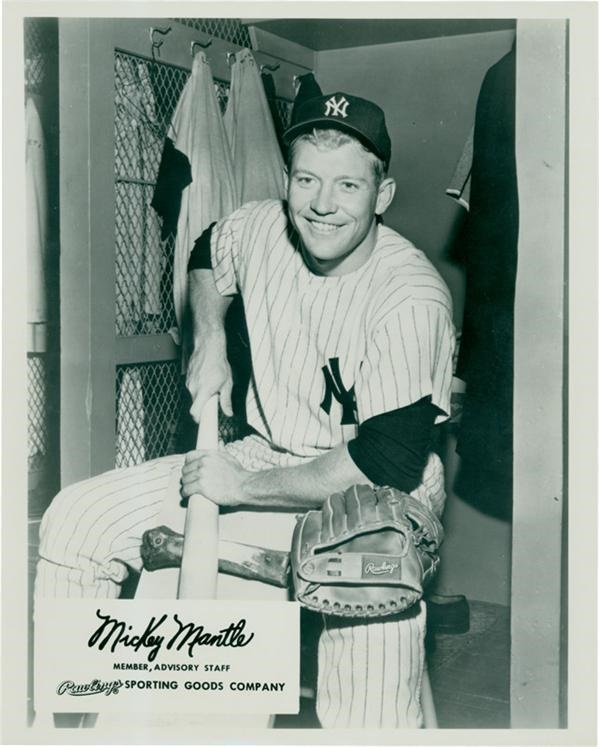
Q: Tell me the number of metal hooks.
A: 5